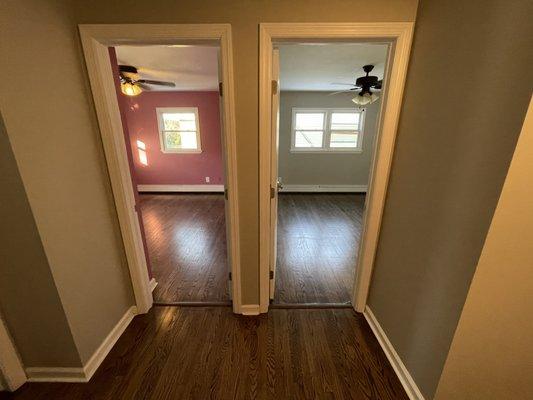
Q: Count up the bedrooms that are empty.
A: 2